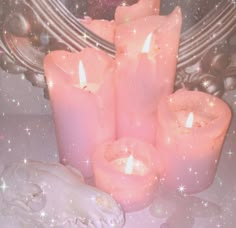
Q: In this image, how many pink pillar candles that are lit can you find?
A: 4